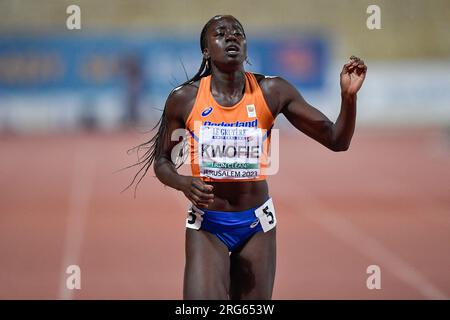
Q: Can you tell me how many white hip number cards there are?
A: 2